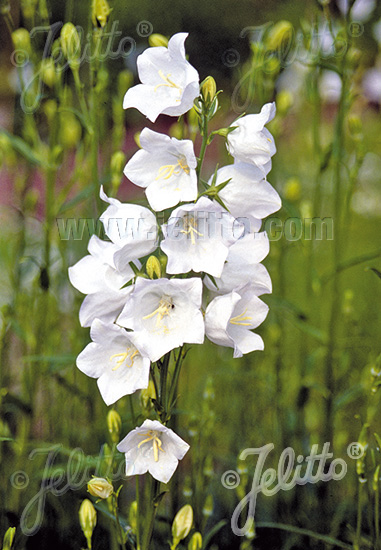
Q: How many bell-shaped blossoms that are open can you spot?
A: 12